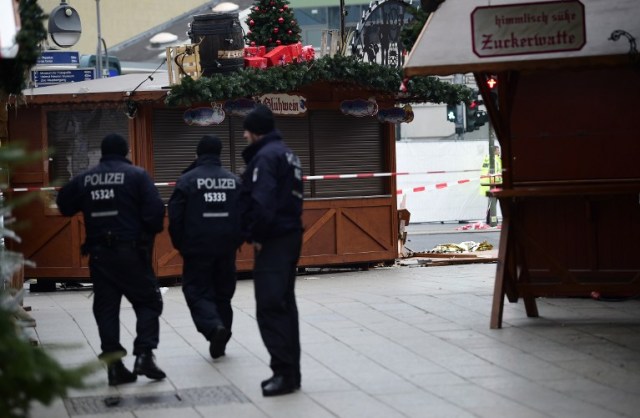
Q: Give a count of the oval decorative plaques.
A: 4